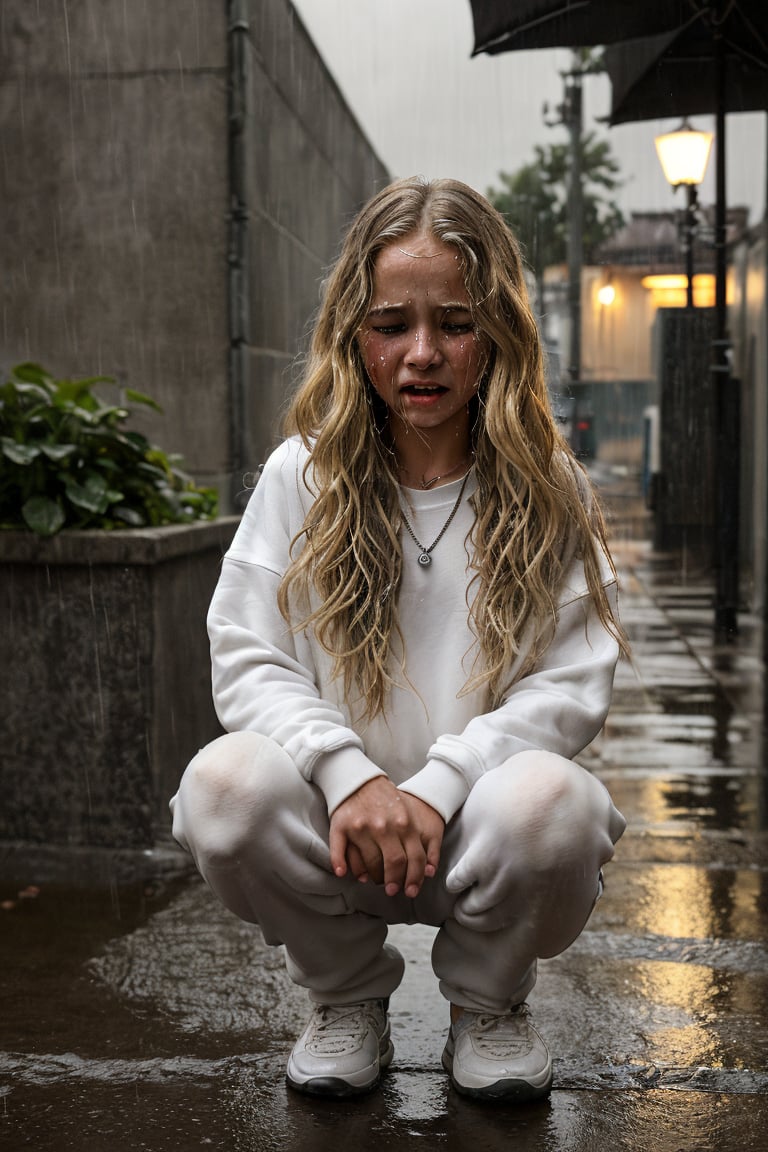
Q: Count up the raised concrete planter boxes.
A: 1